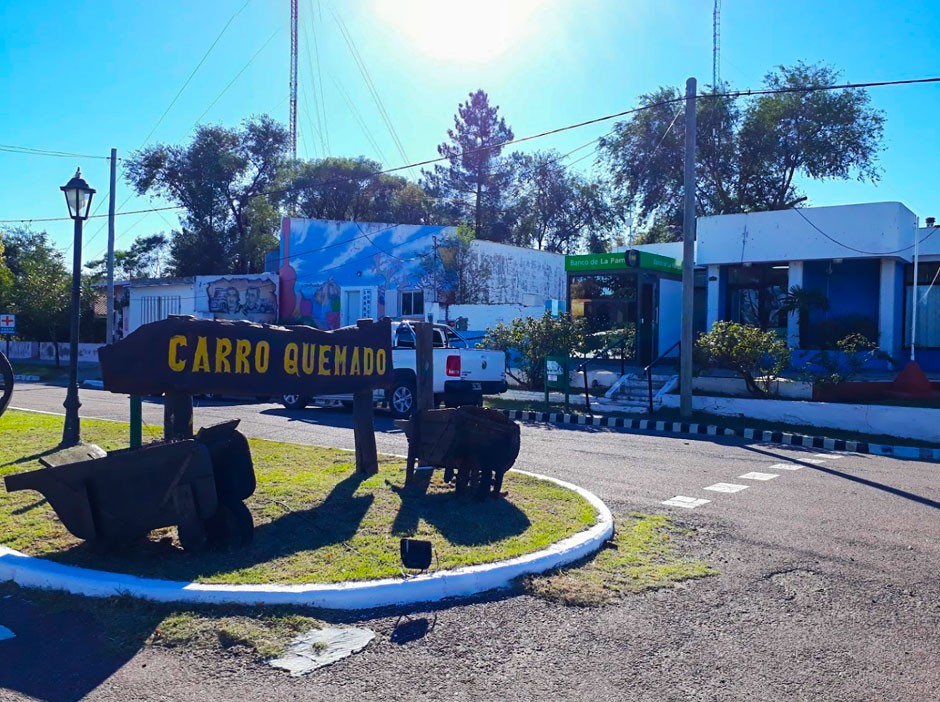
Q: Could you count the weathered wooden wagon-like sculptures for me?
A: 2